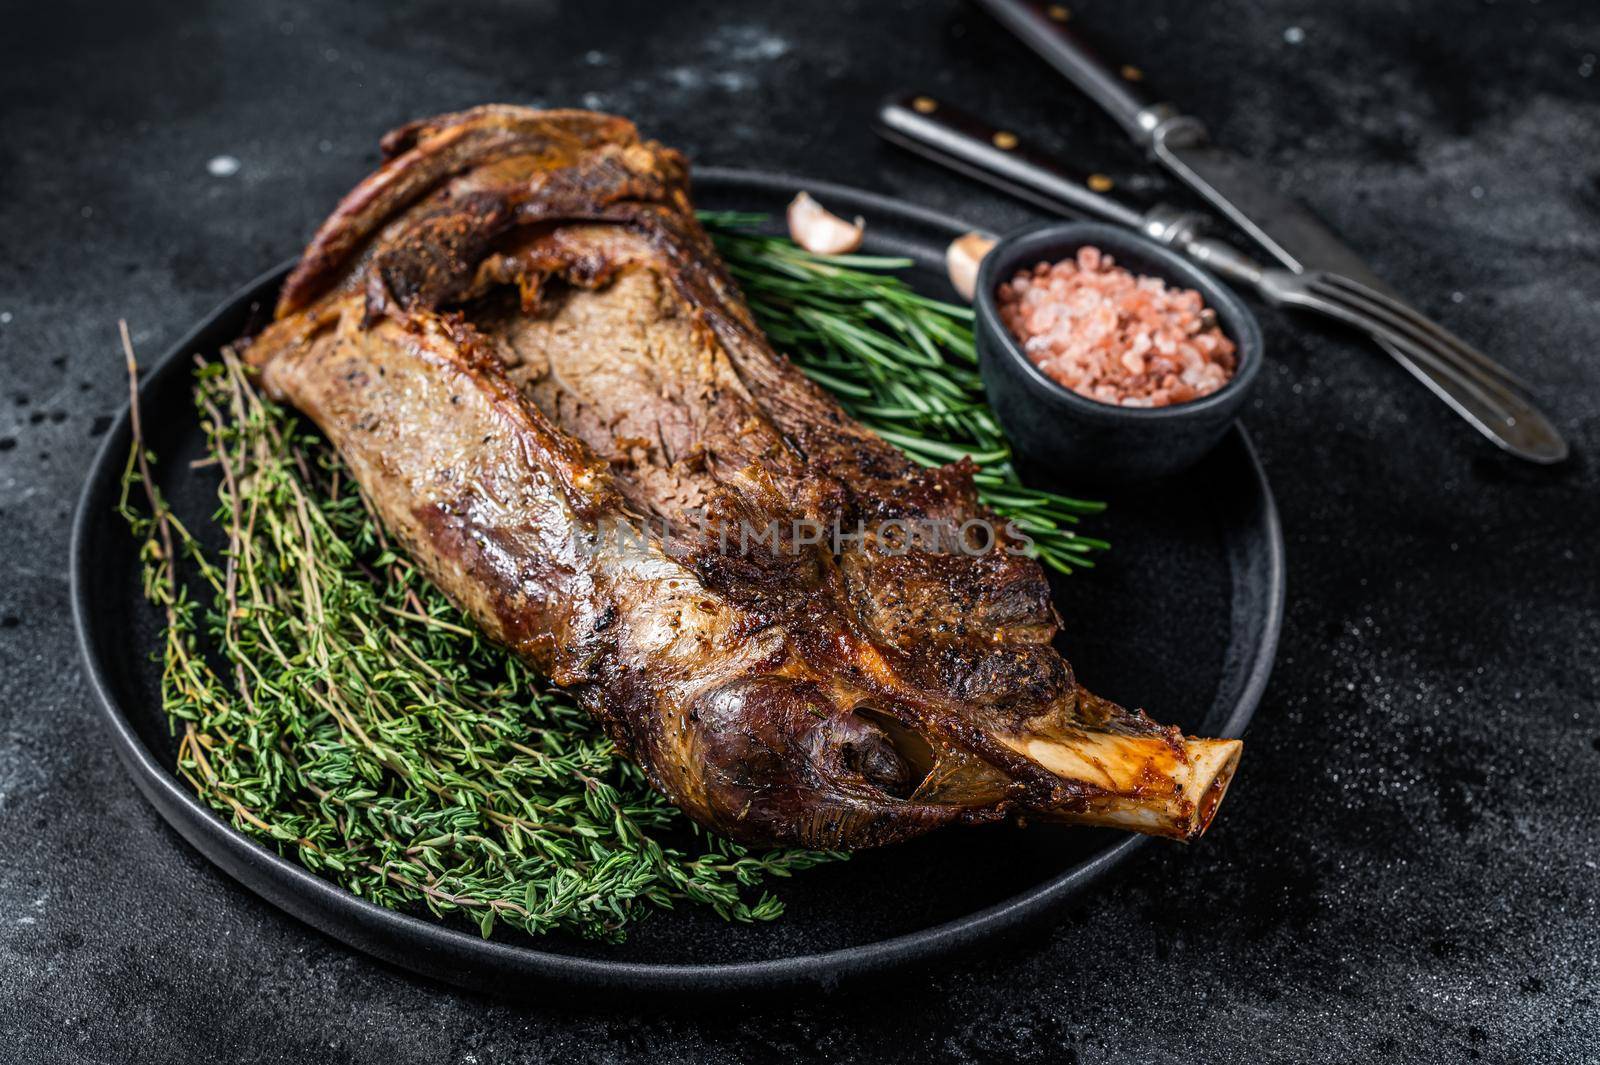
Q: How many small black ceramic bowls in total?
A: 1